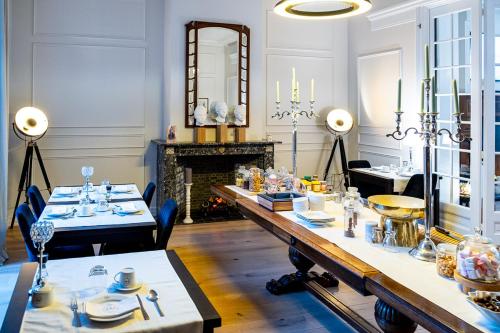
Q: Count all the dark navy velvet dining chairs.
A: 6